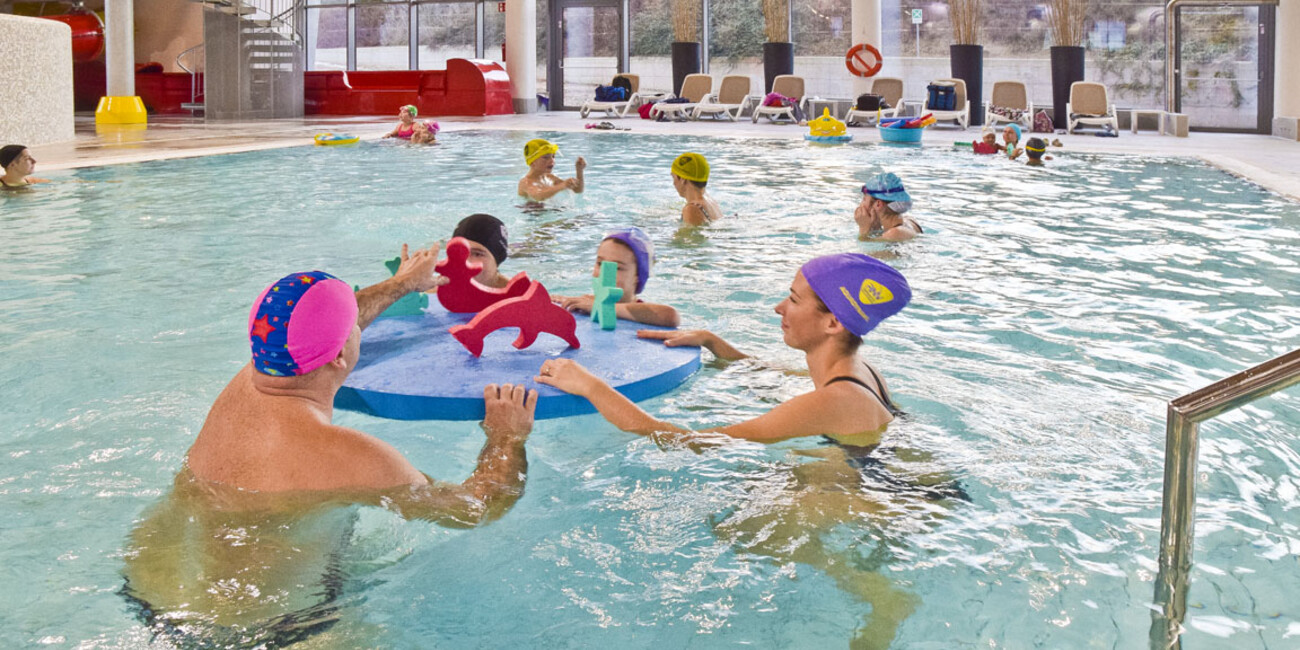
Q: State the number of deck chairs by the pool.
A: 8